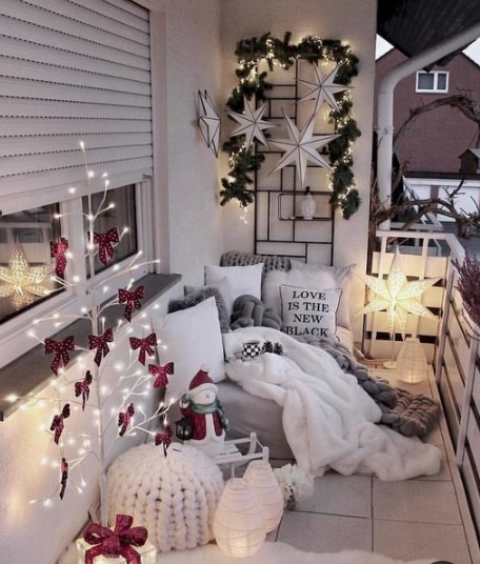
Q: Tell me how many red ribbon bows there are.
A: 13